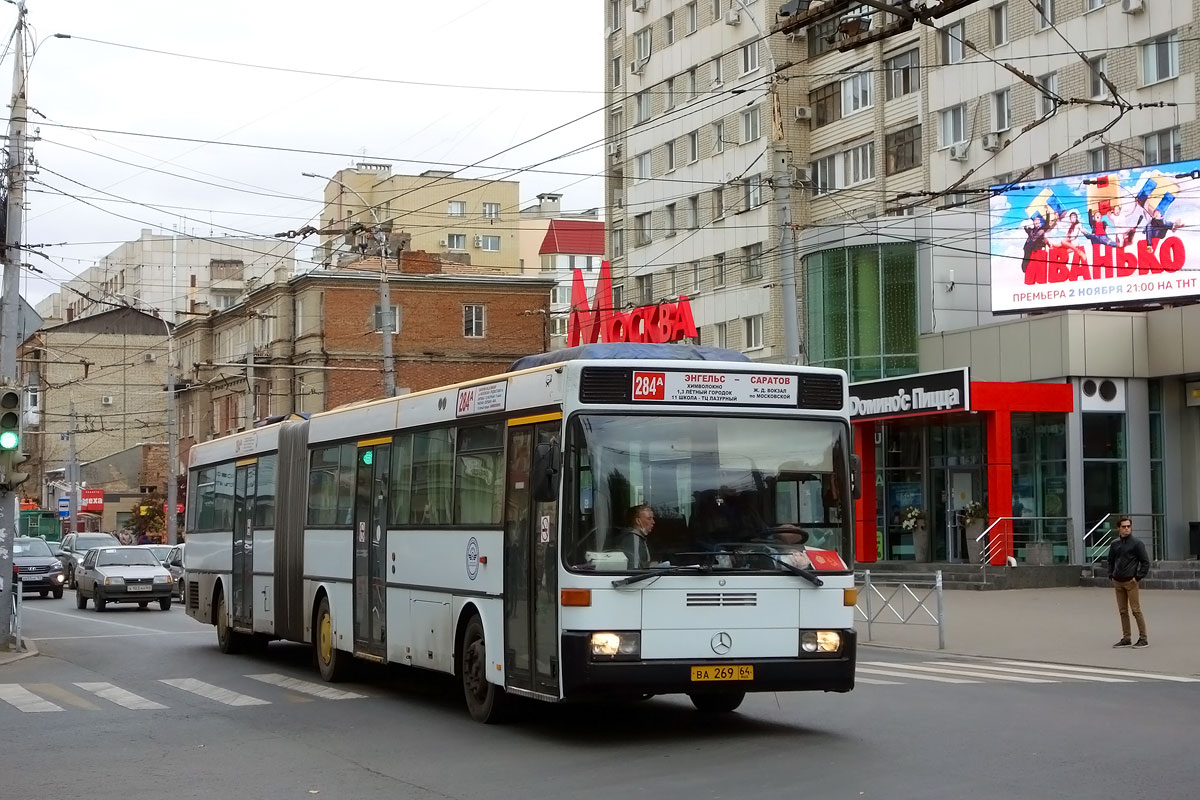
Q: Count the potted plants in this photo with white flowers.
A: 2